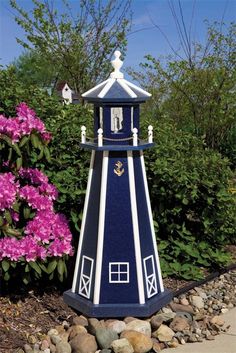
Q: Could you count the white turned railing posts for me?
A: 4